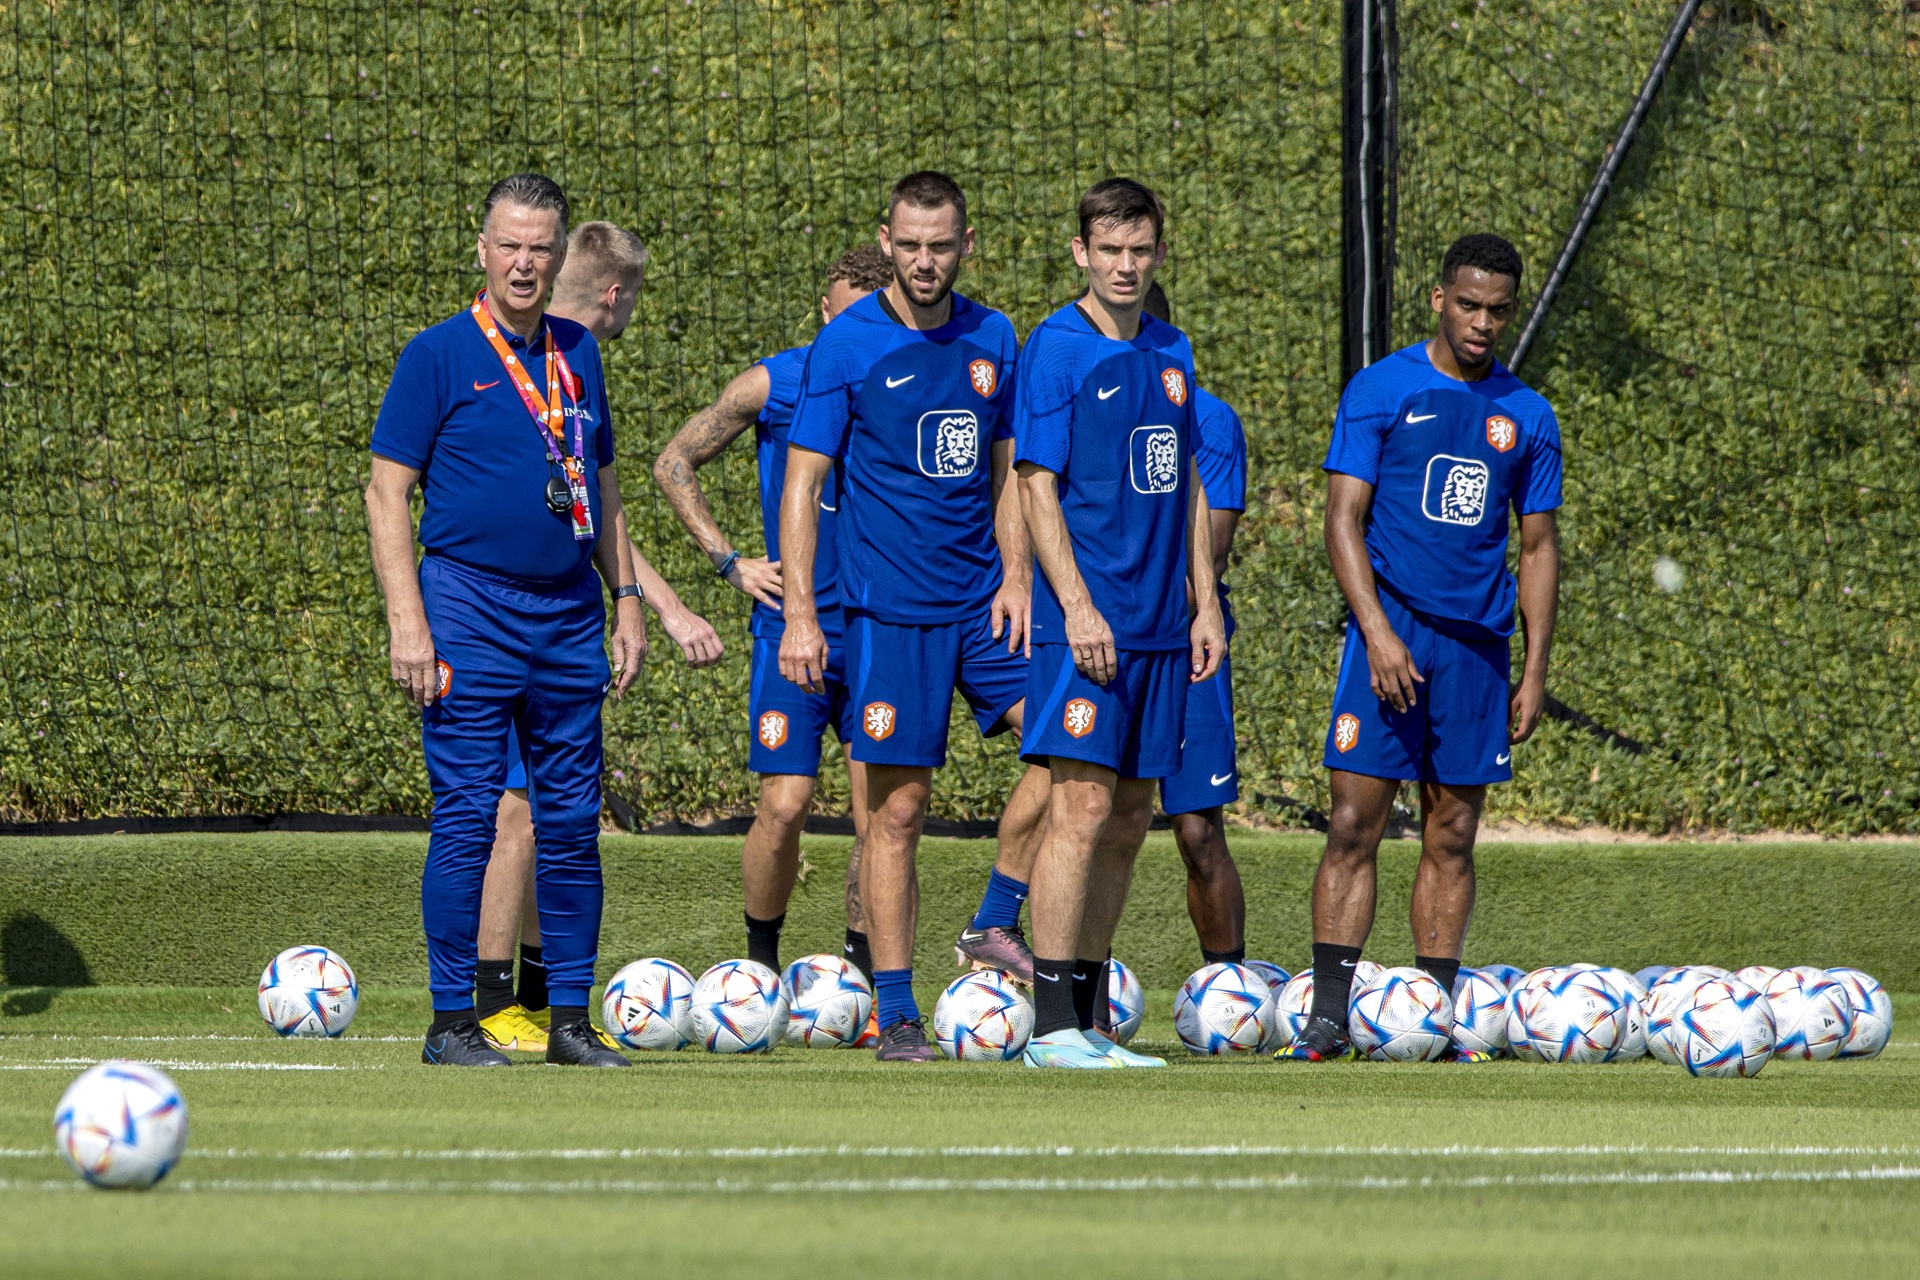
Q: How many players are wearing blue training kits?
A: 6